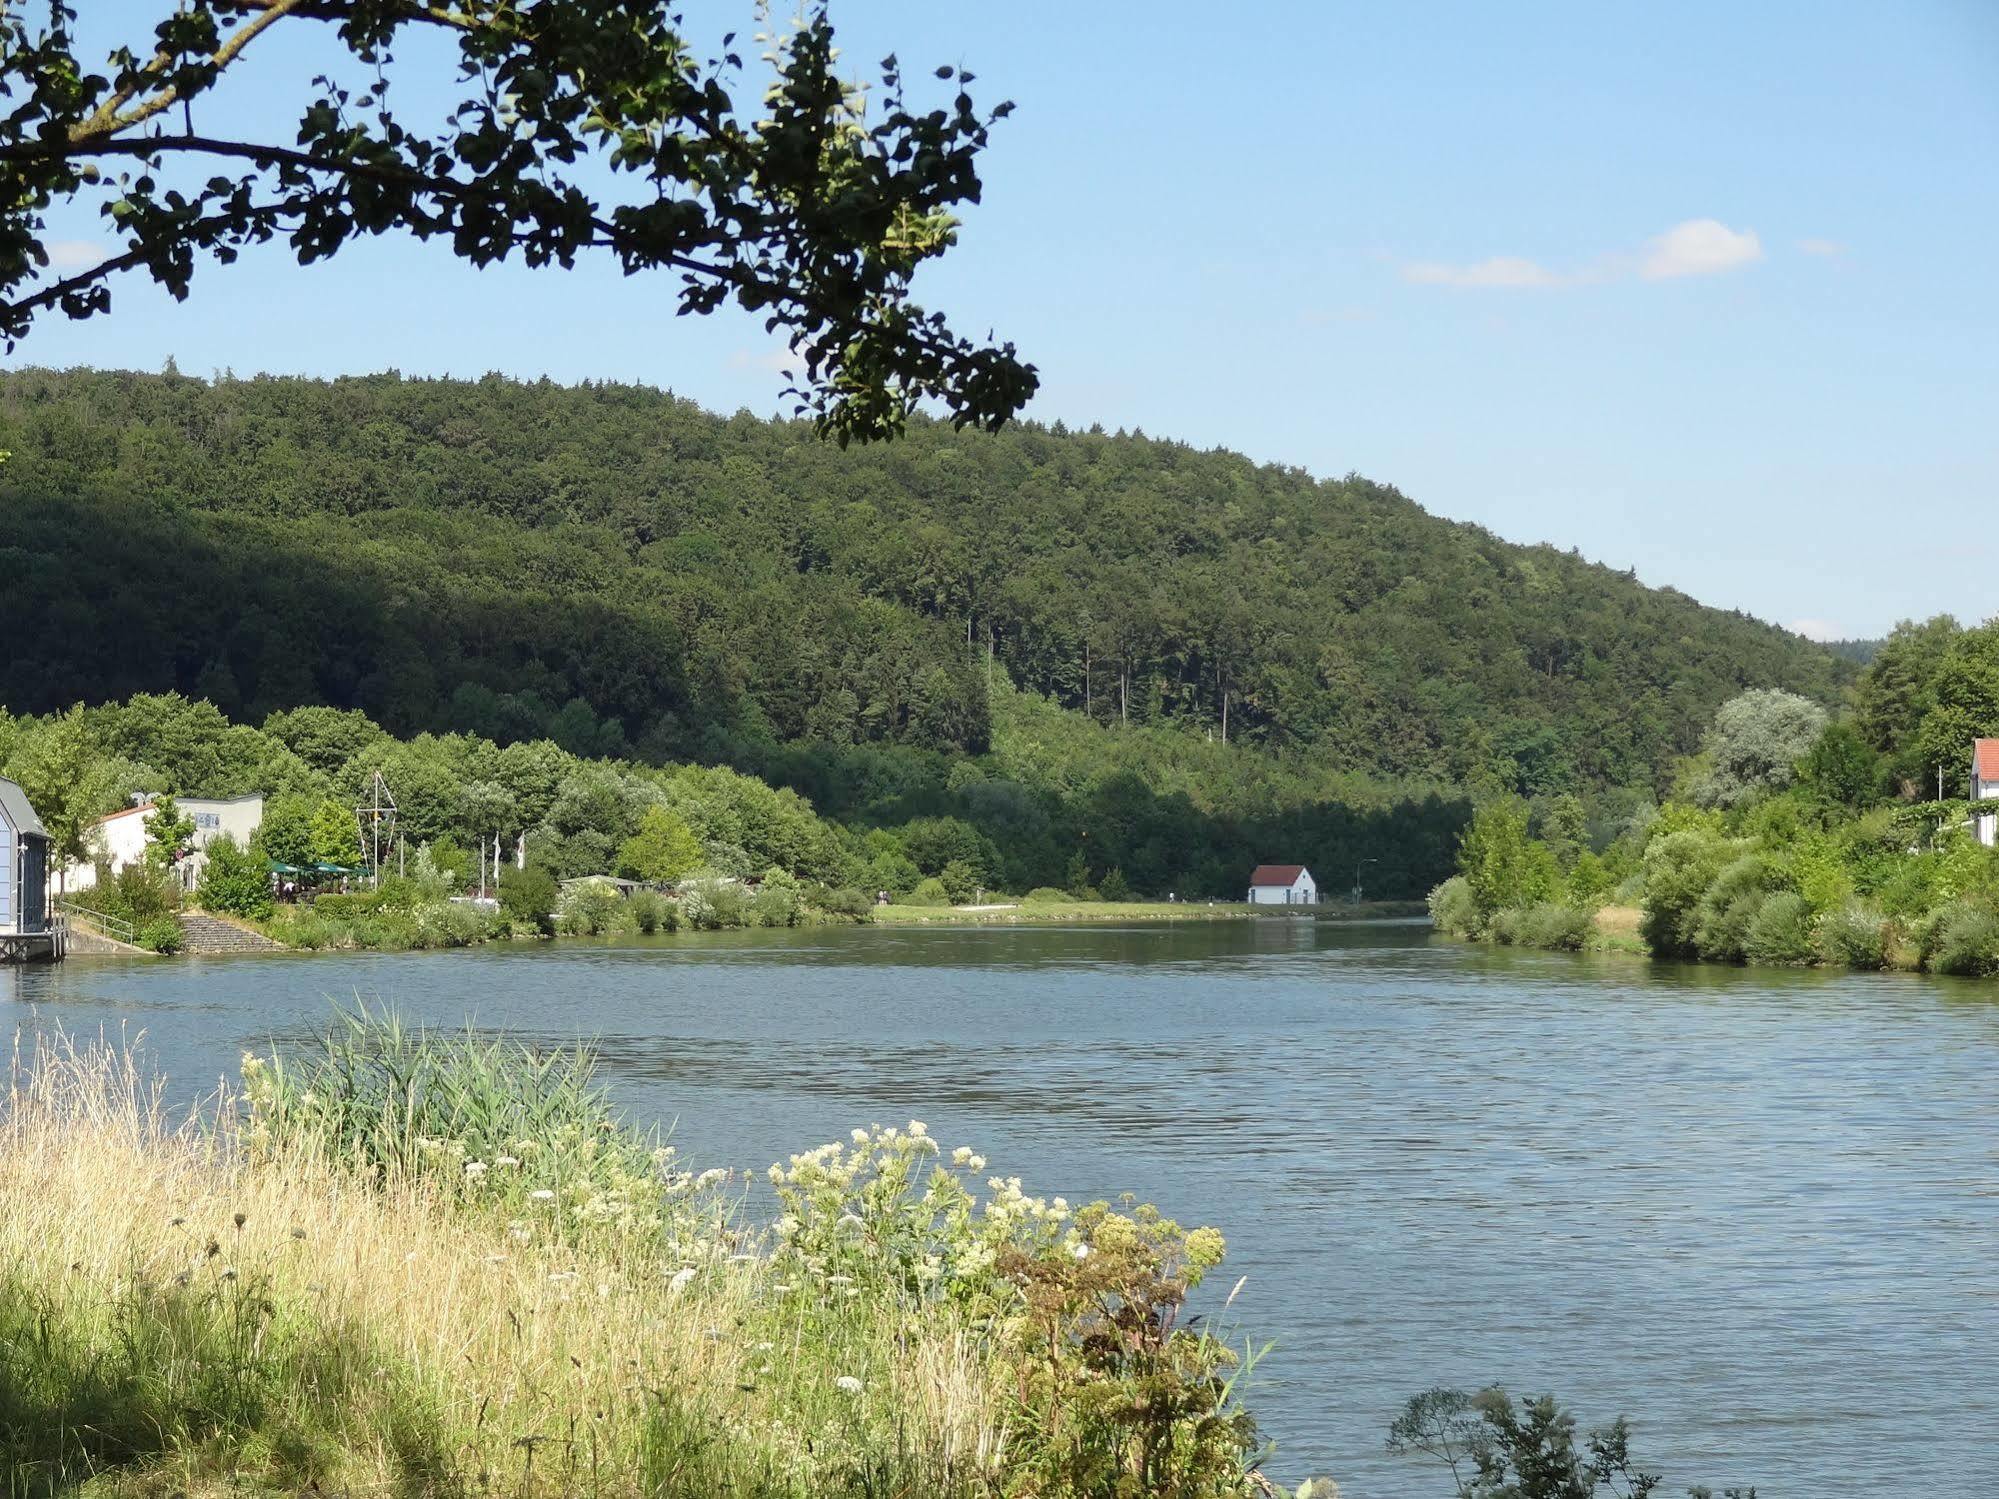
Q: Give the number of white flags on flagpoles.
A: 2